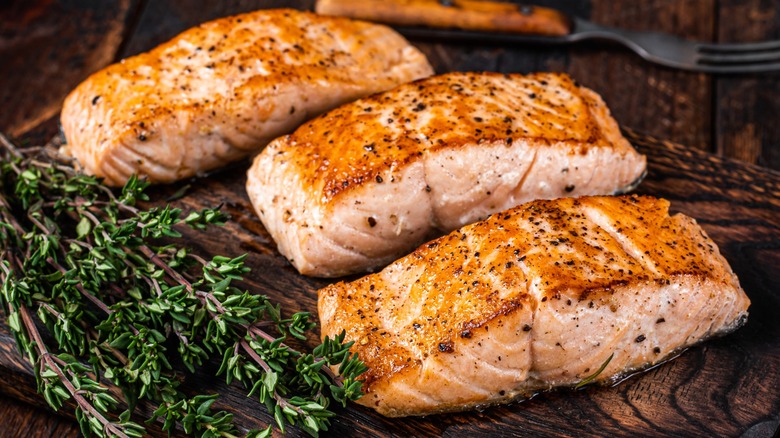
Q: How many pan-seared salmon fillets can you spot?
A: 3